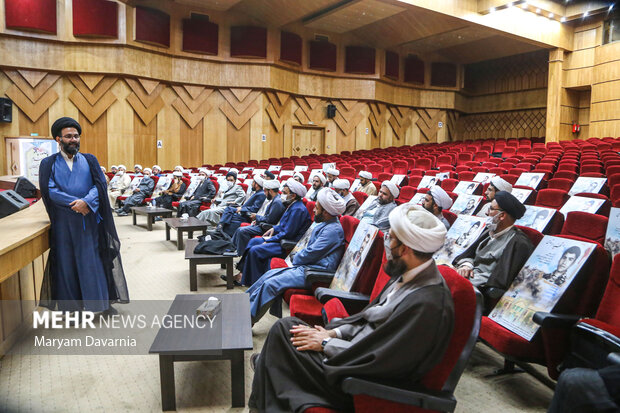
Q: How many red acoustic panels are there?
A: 11